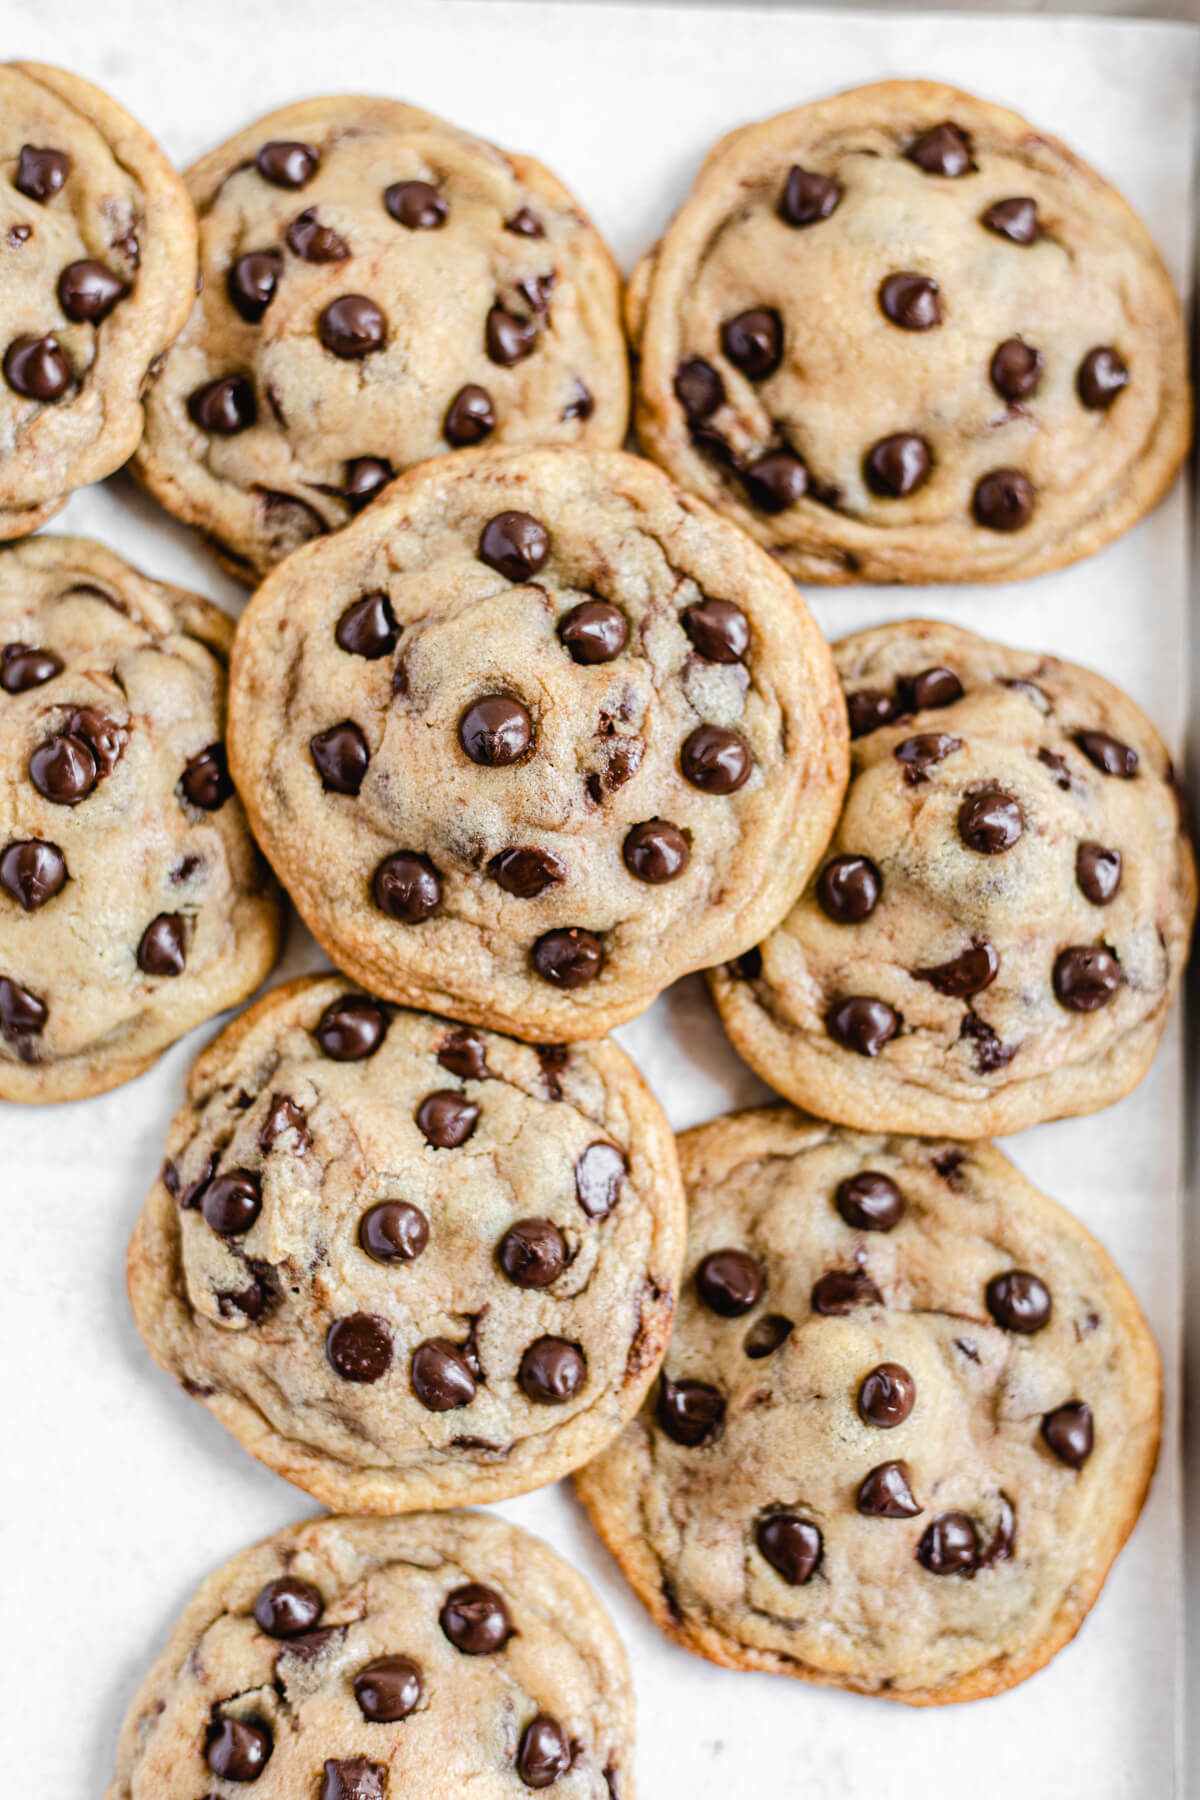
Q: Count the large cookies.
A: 9